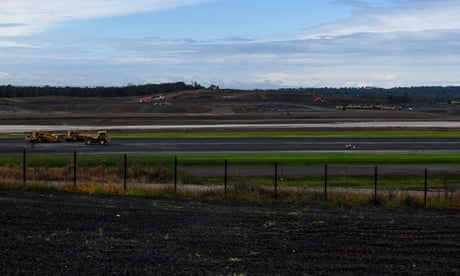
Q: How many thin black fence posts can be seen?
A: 9